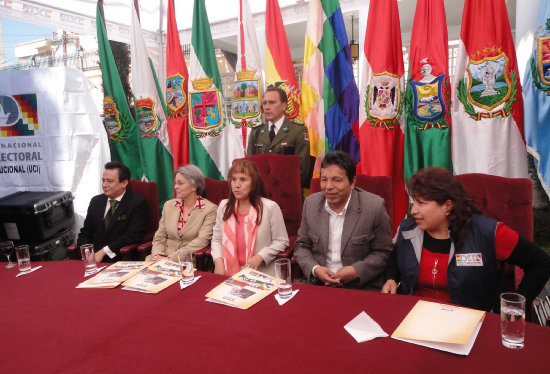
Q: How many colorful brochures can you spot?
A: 3